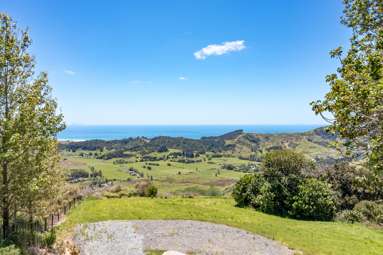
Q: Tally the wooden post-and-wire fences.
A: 1